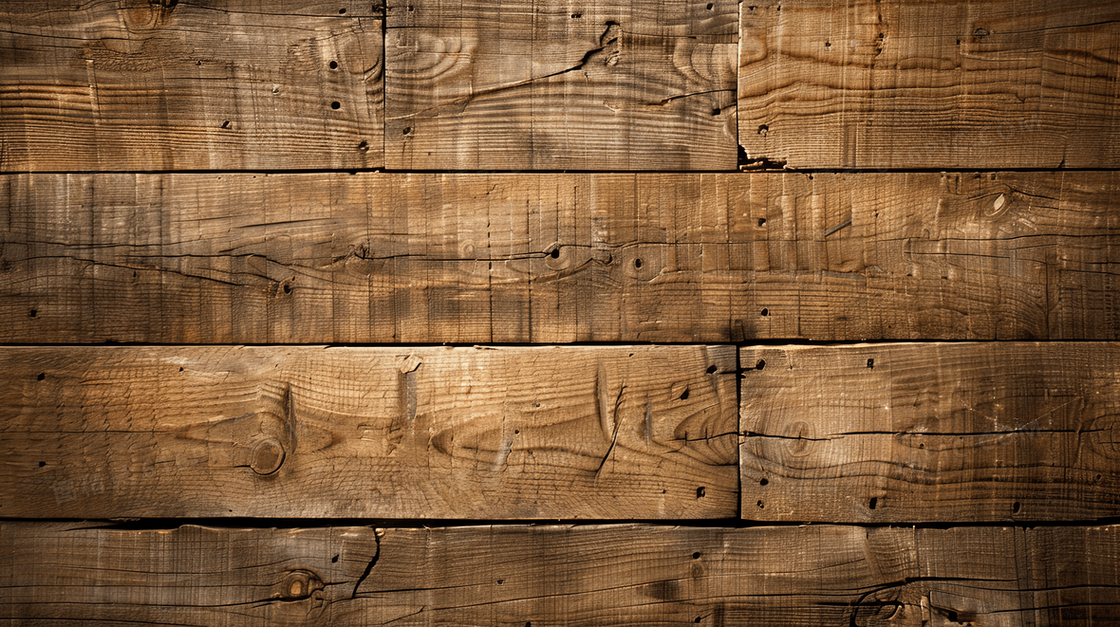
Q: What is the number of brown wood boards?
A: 7